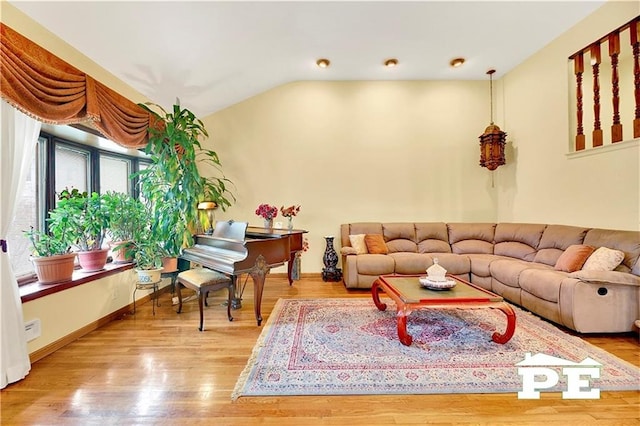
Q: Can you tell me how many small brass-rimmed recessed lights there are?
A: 3